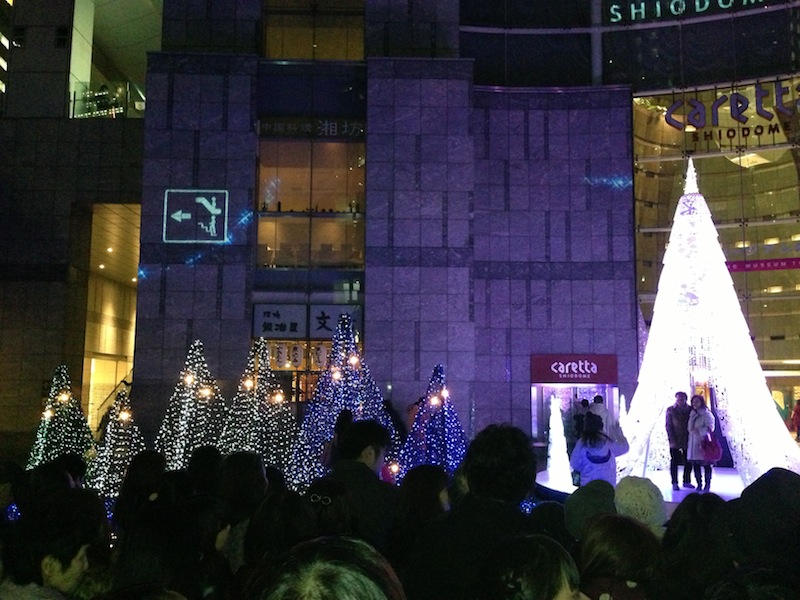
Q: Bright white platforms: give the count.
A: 1